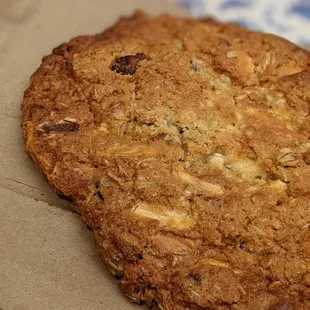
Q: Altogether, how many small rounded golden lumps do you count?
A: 0